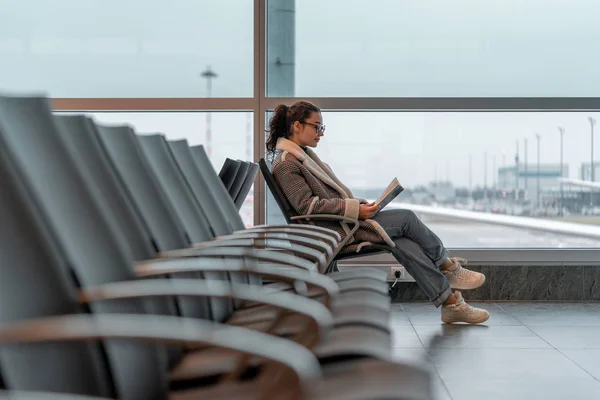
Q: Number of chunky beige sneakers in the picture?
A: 2